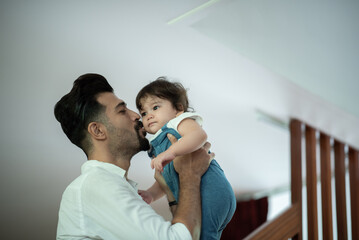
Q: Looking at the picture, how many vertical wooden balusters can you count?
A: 5